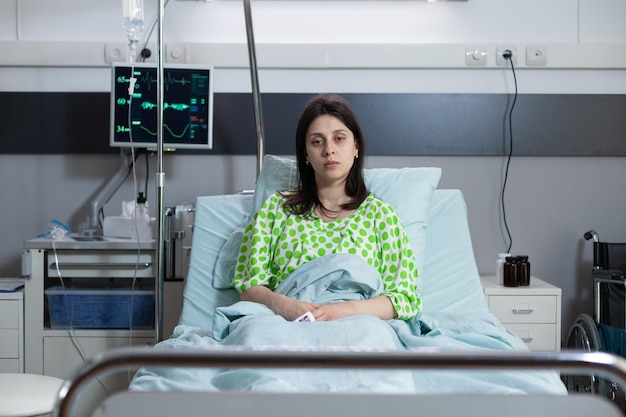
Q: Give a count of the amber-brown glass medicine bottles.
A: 2